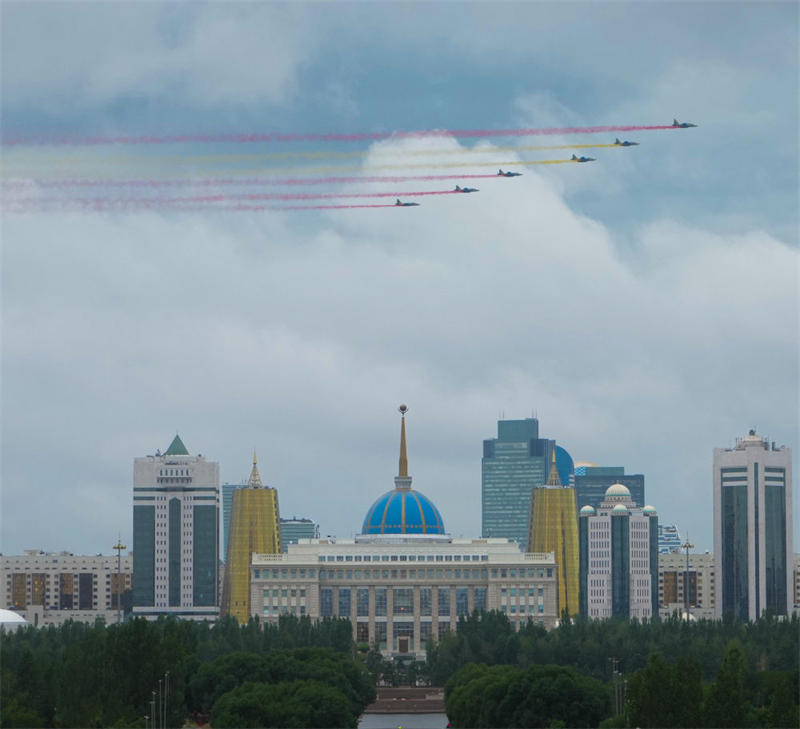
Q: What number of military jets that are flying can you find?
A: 6